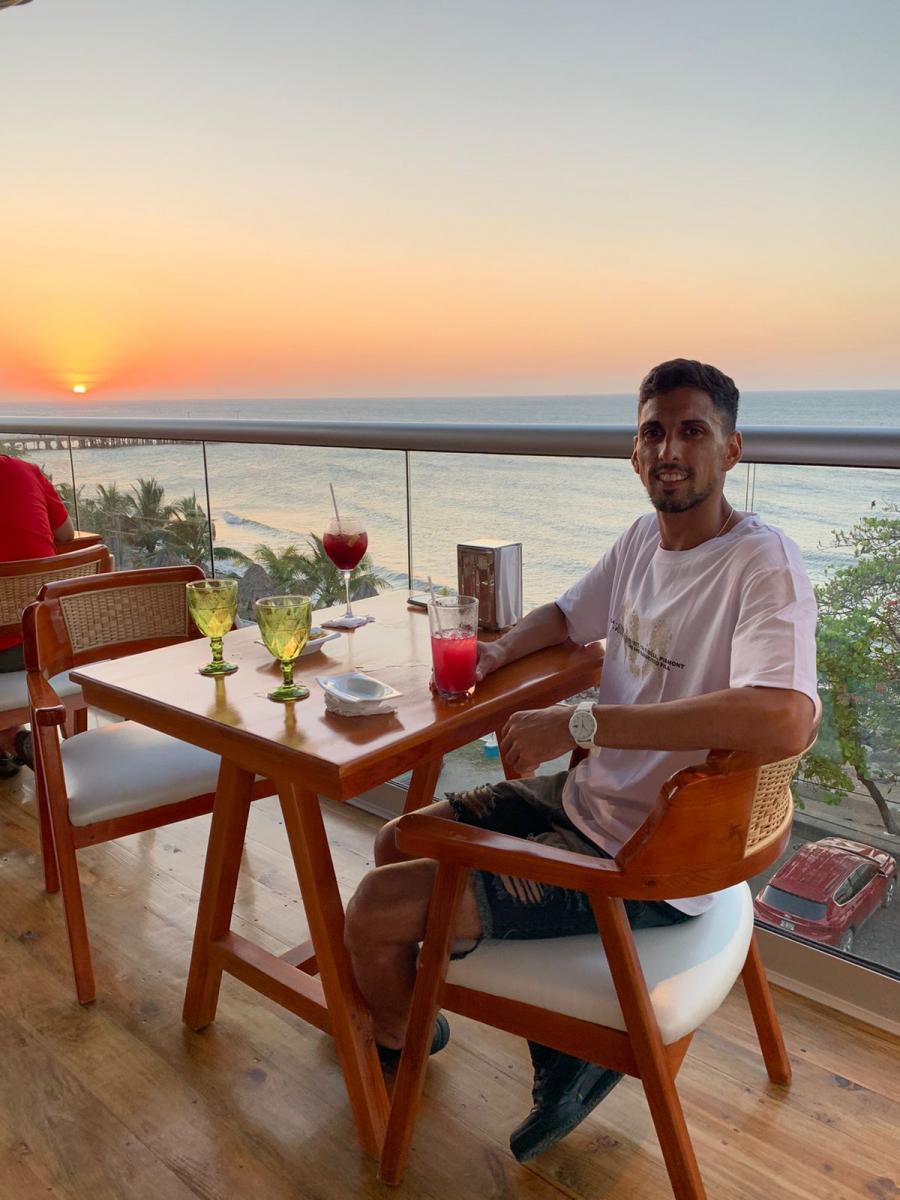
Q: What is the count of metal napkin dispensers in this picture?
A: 1